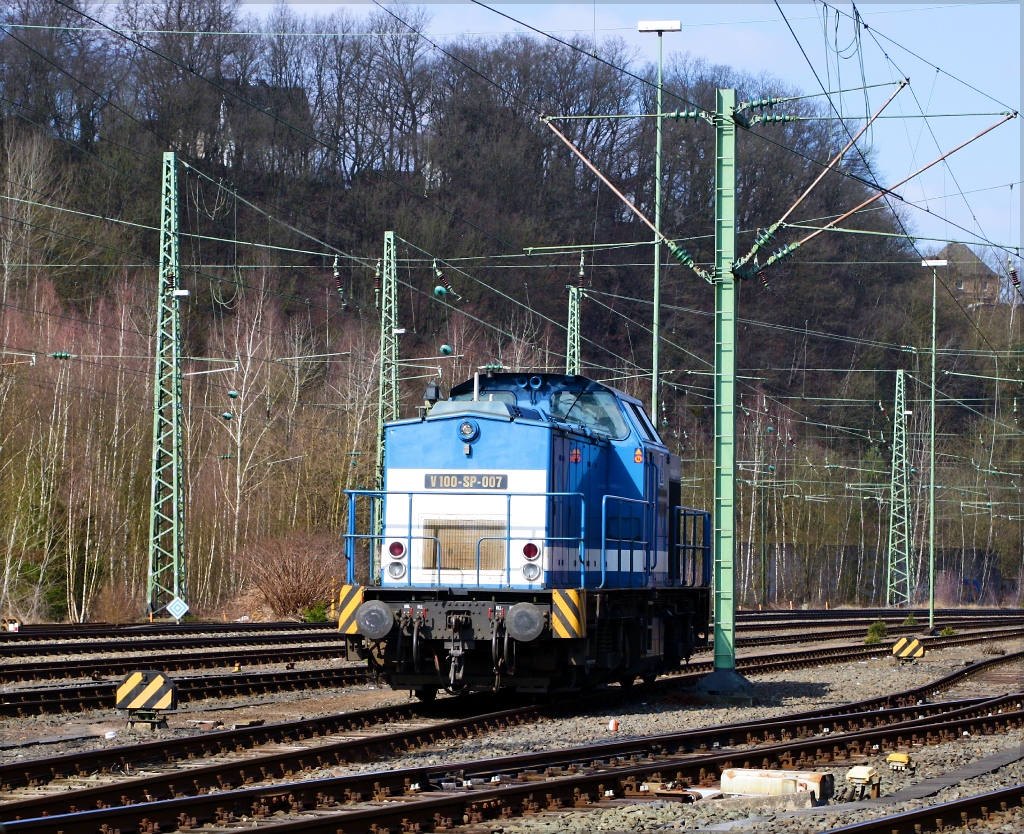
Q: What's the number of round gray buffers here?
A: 2